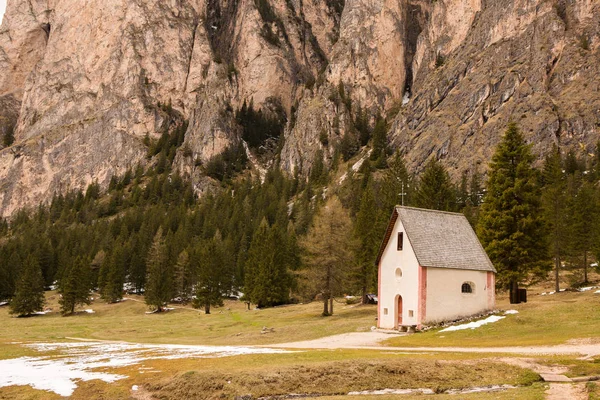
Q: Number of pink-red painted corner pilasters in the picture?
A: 3